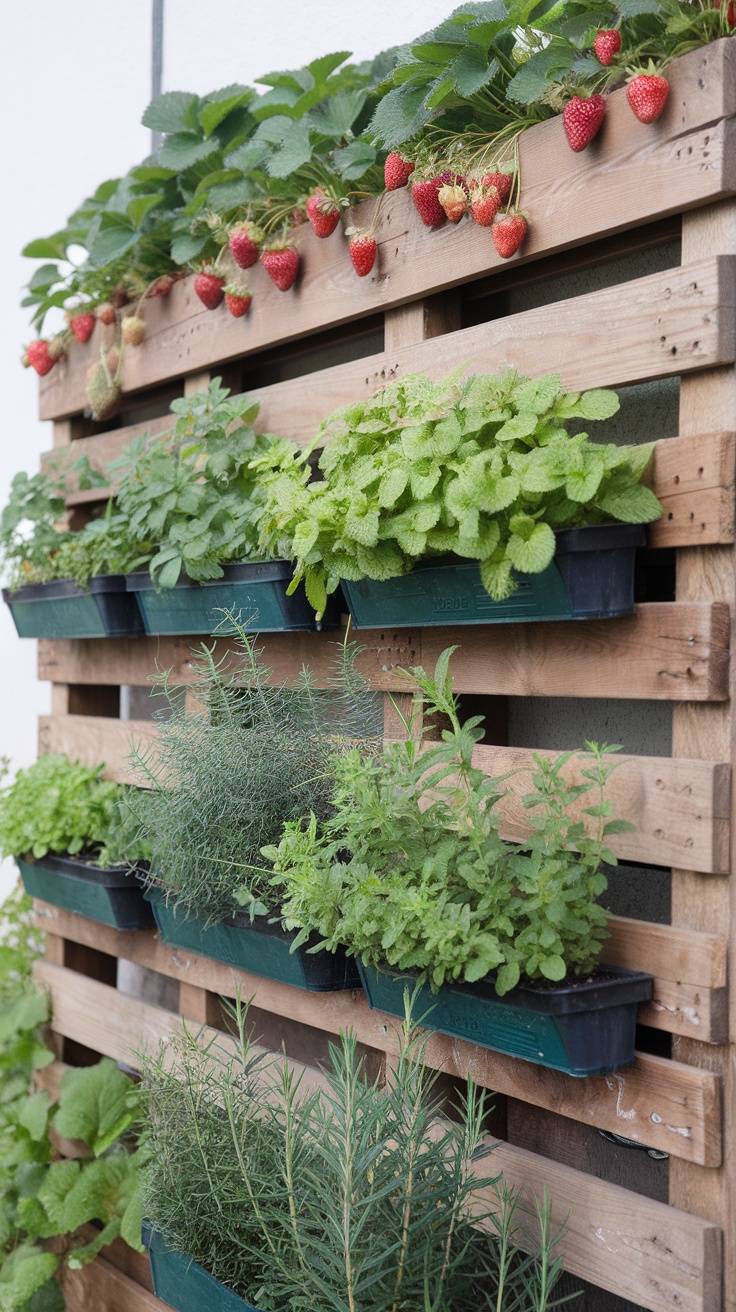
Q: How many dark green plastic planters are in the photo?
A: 7